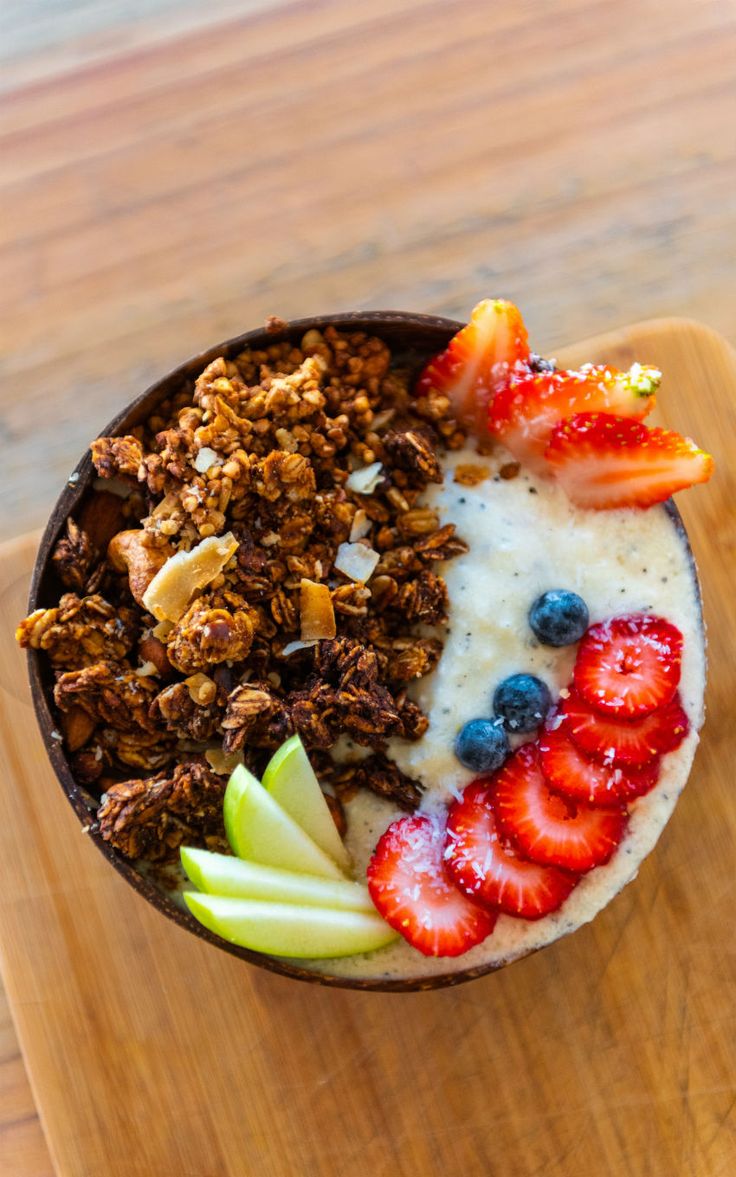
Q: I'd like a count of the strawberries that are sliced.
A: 9